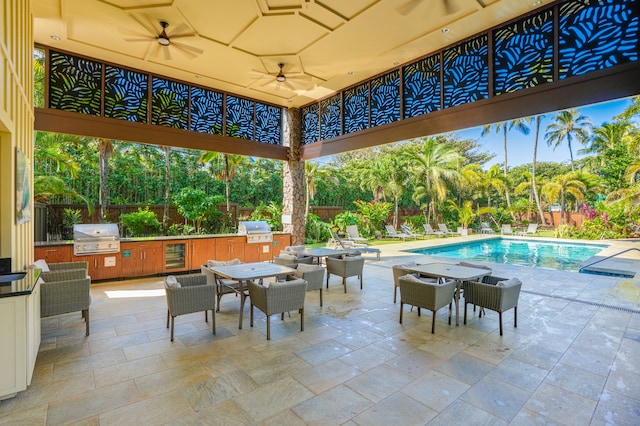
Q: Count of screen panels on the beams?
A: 14